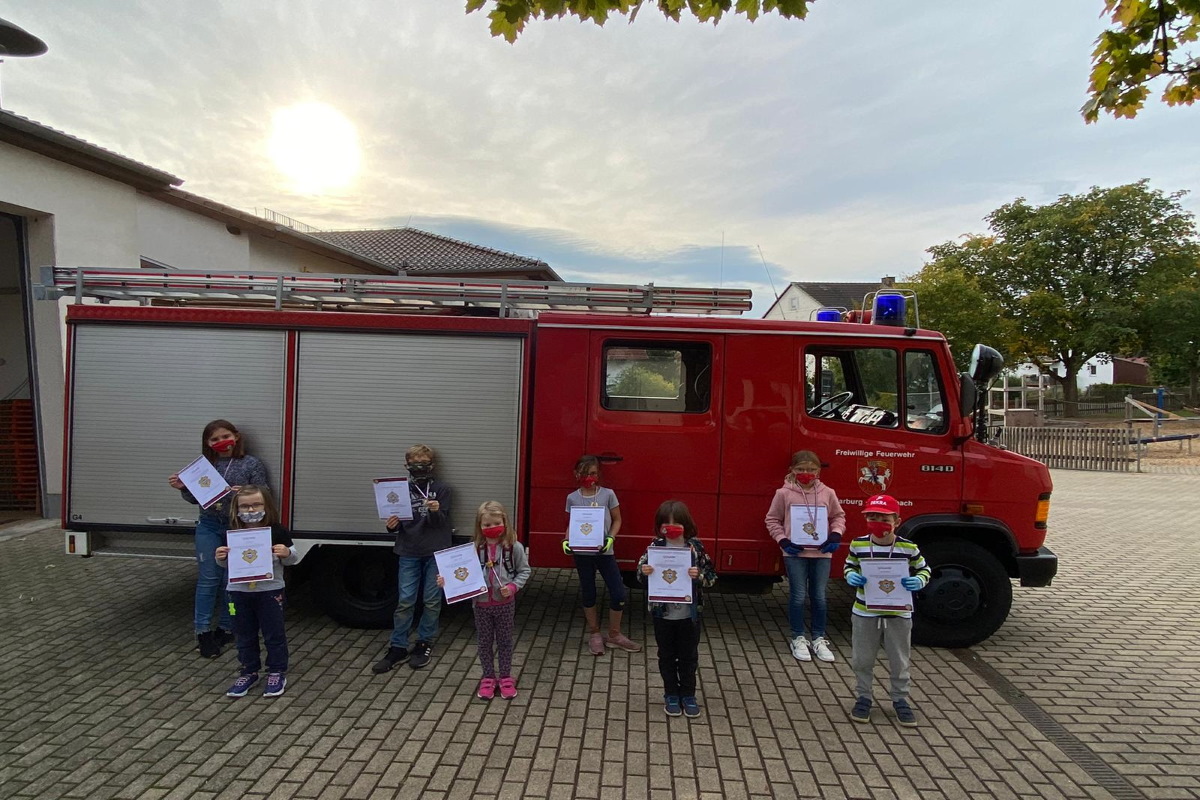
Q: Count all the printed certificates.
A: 8